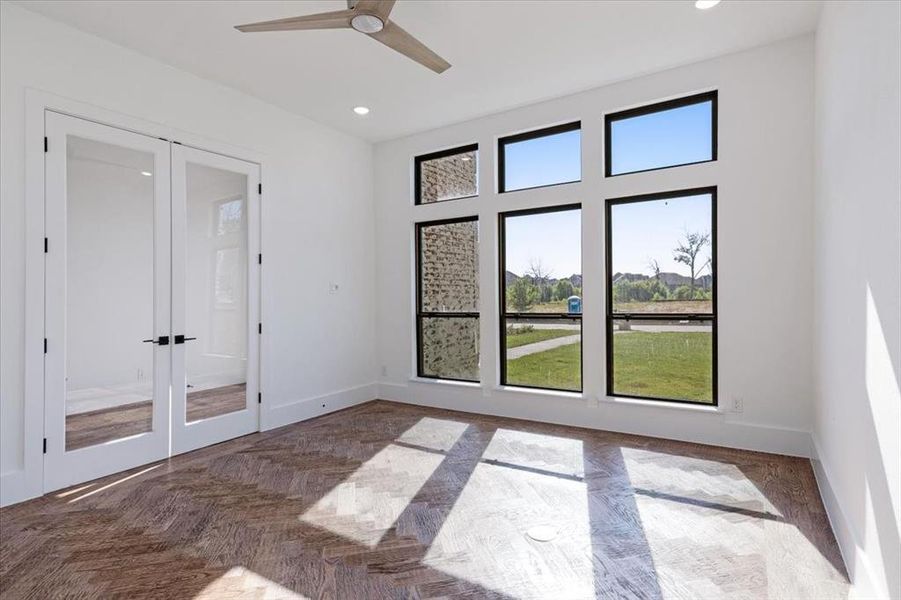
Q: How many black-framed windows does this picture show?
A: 6